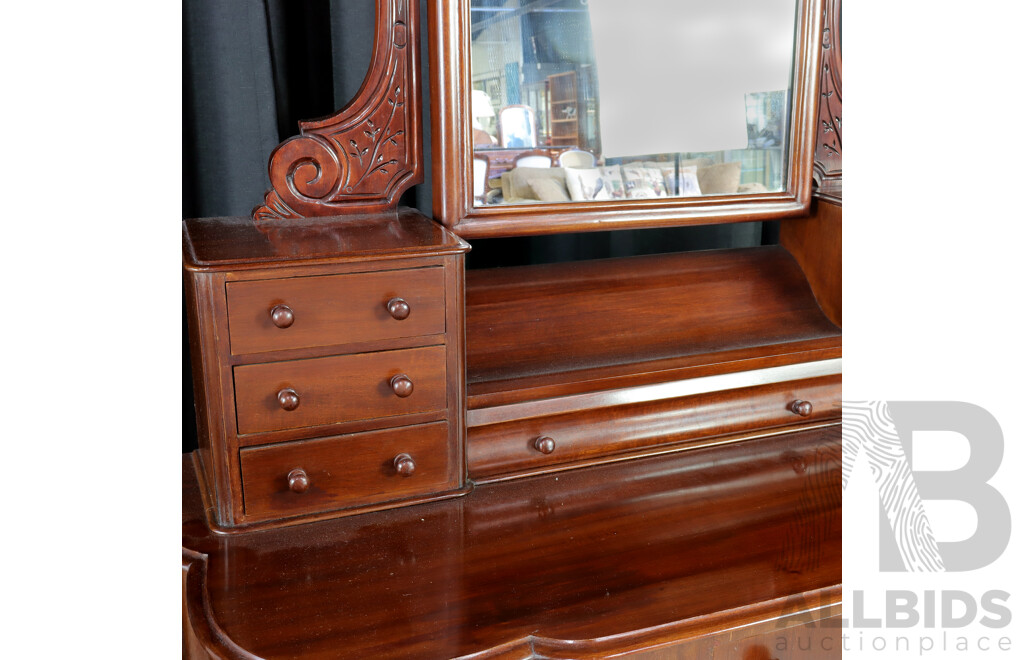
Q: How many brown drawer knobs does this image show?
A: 8